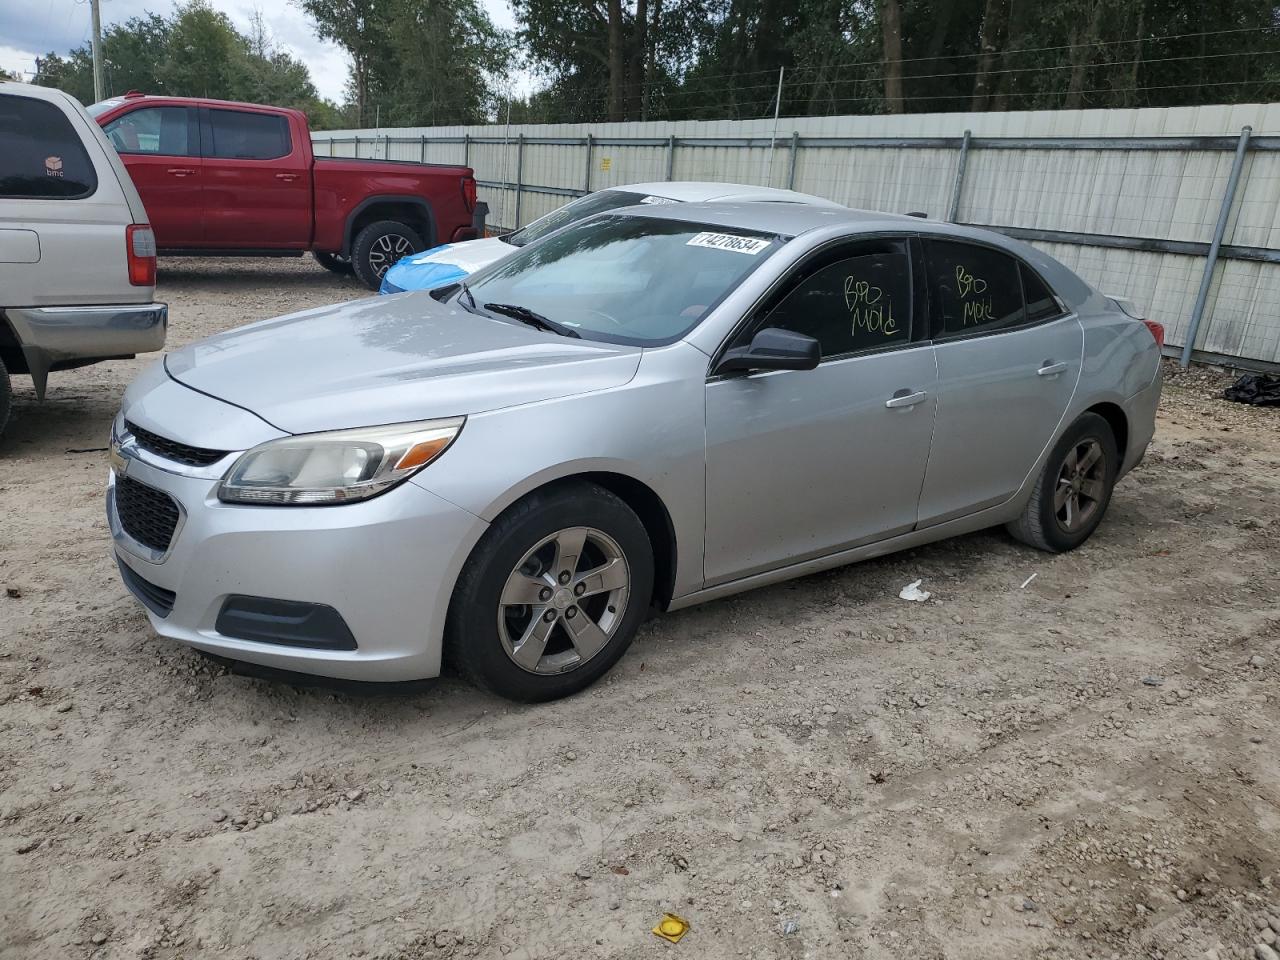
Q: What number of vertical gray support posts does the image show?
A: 11